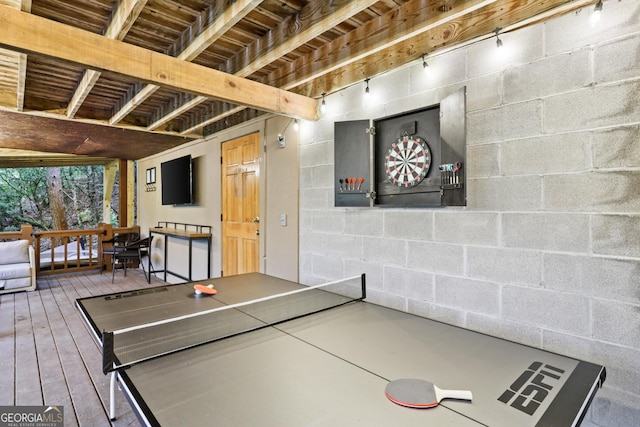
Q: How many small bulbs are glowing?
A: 6